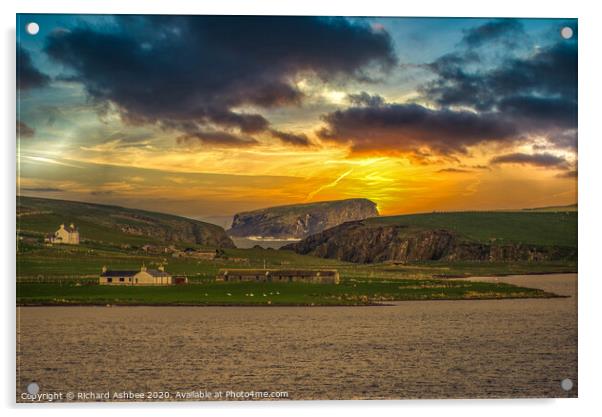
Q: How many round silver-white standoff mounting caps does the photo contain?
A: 4